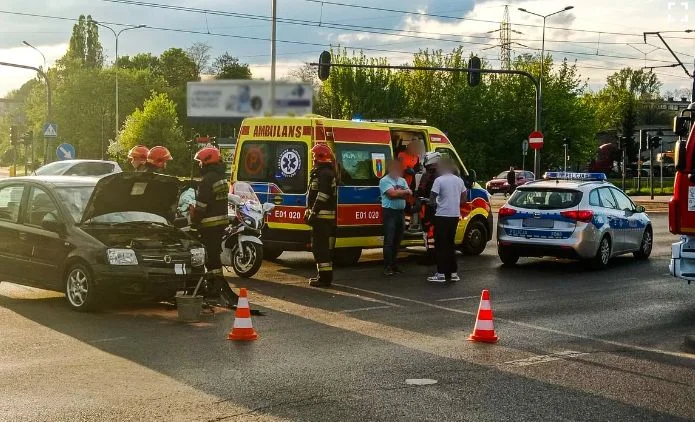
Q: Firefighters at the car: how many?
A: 3